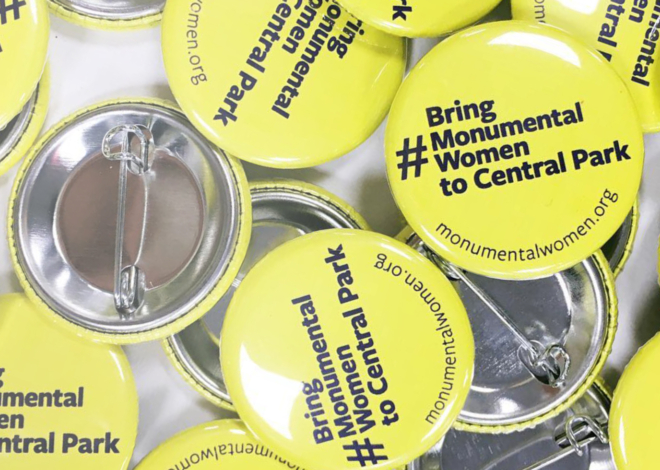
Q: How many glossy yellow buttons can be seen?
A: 9